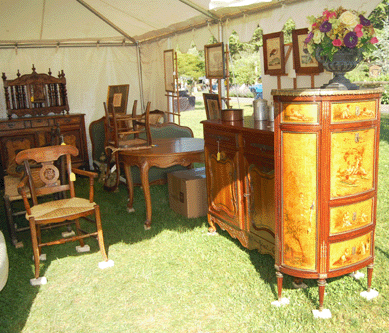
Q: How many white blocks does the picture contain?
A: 14